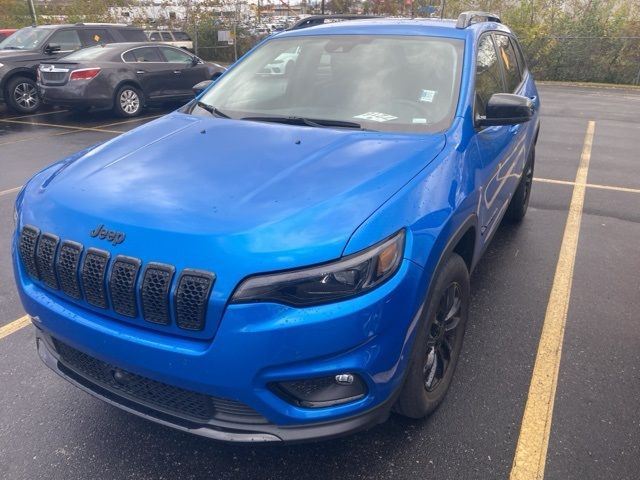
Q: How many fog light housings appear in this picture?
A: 1